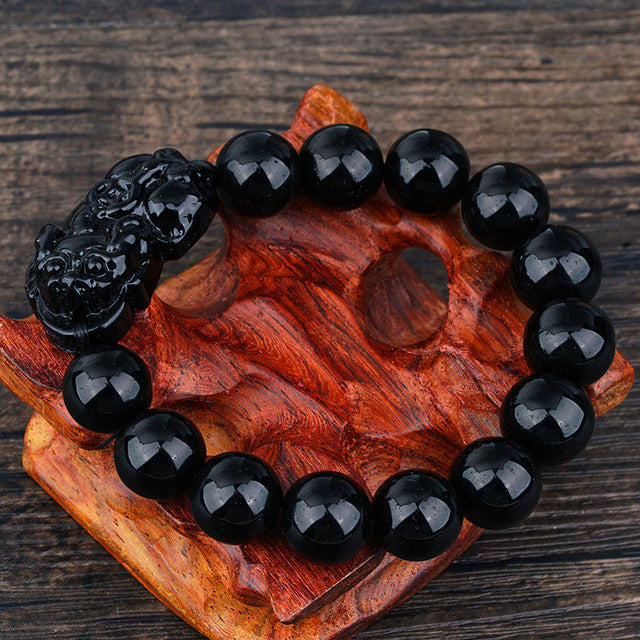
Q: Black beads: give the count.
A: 13